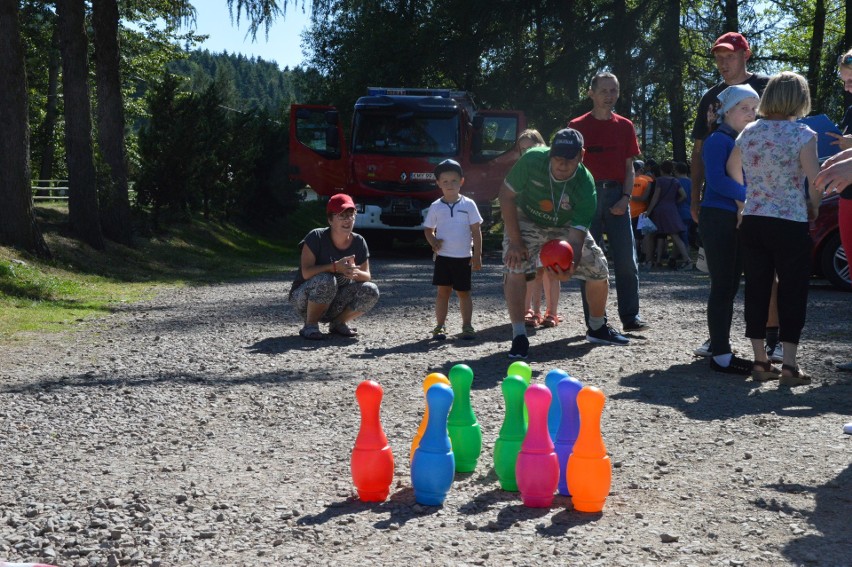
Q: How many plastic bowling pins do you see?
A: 10